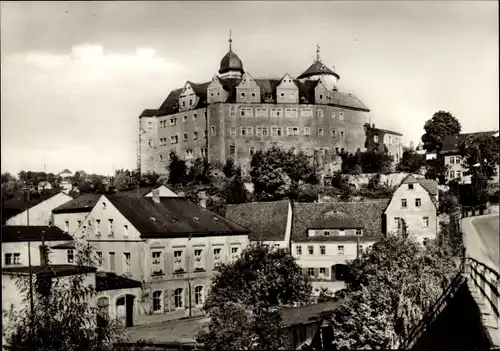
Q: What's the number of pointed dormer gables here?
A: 5